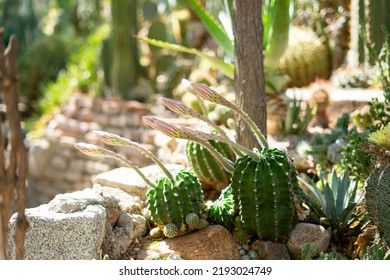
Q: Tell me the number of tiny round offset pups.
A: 2